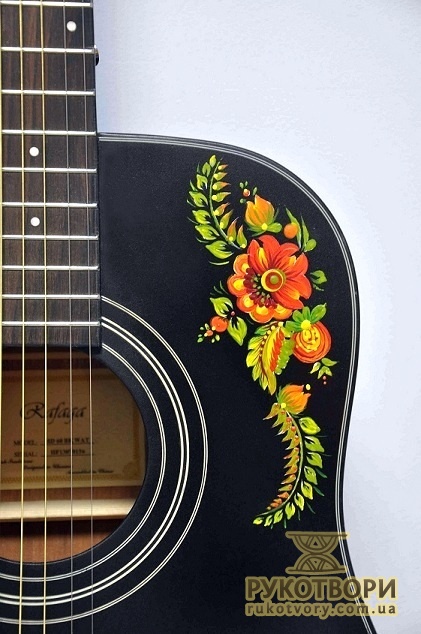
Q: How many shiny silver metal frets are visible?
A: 10